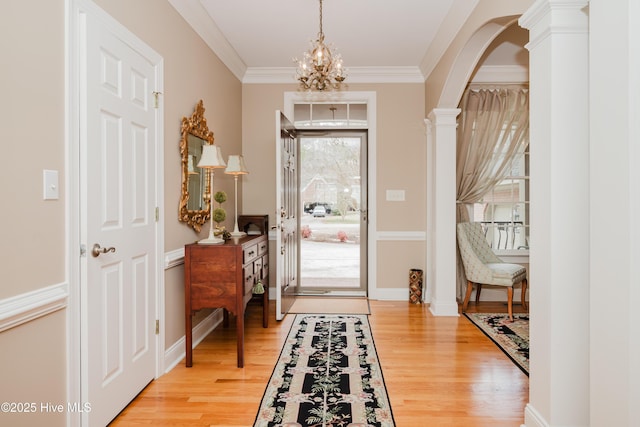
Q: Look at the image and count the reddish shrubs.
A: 2